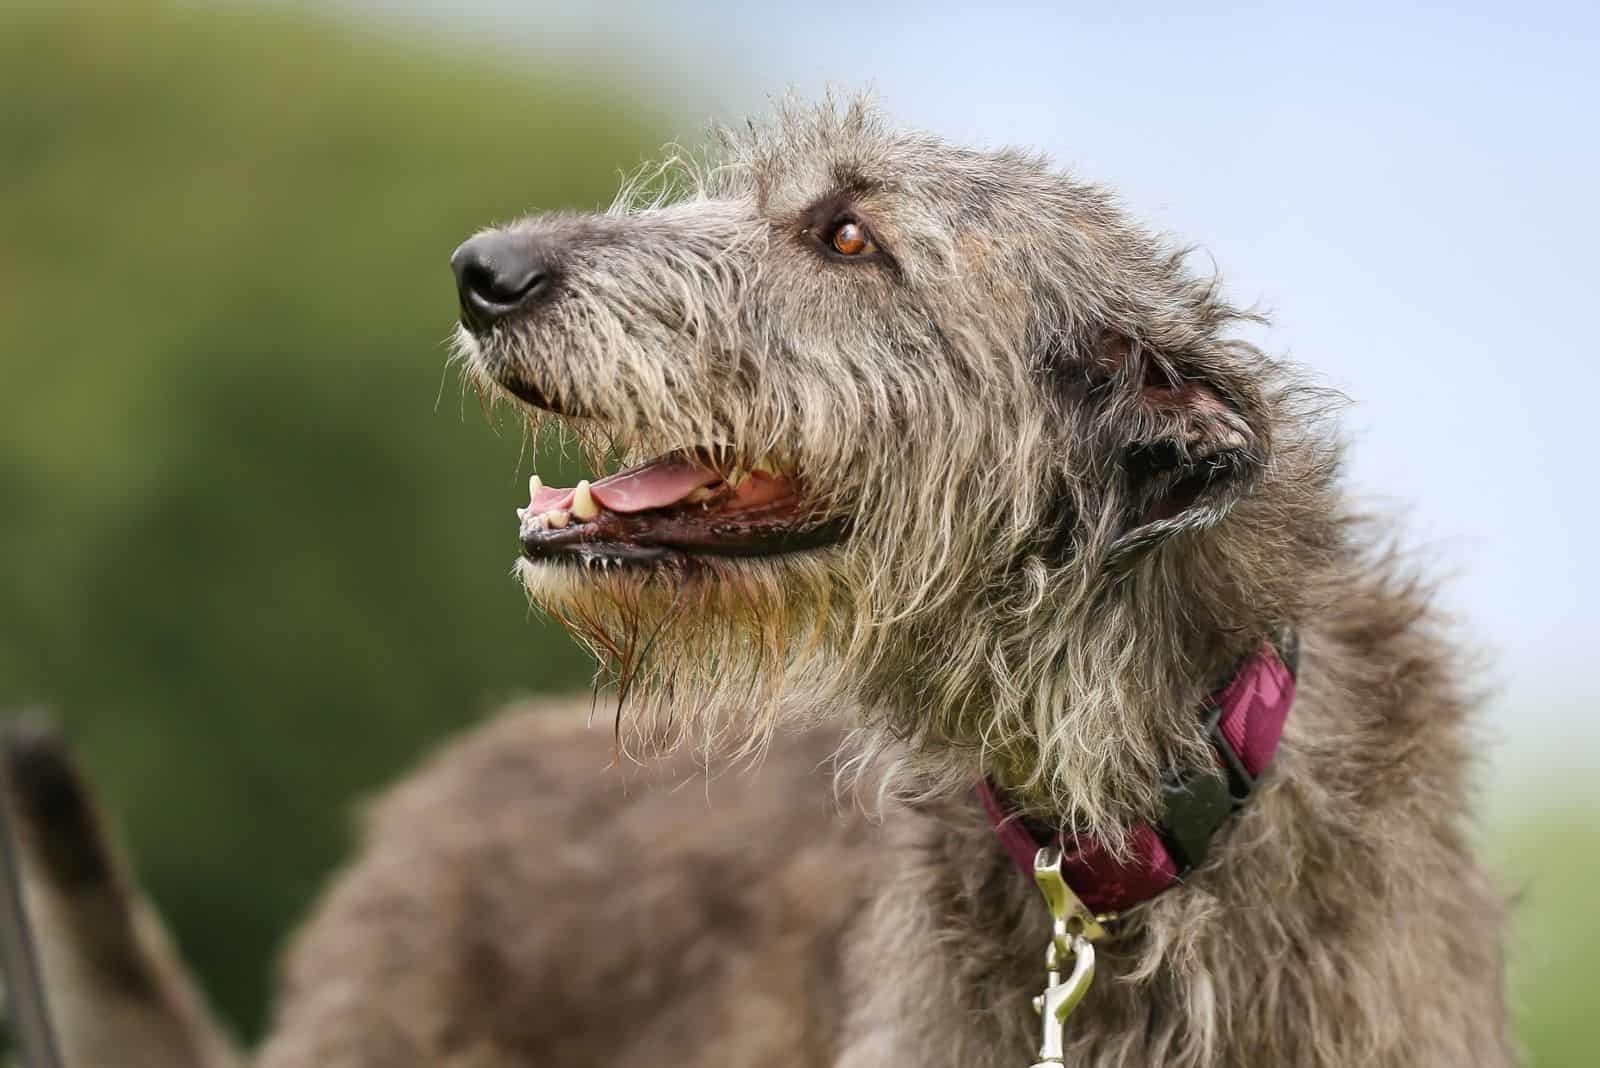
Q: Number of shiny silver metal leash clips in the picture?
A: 1